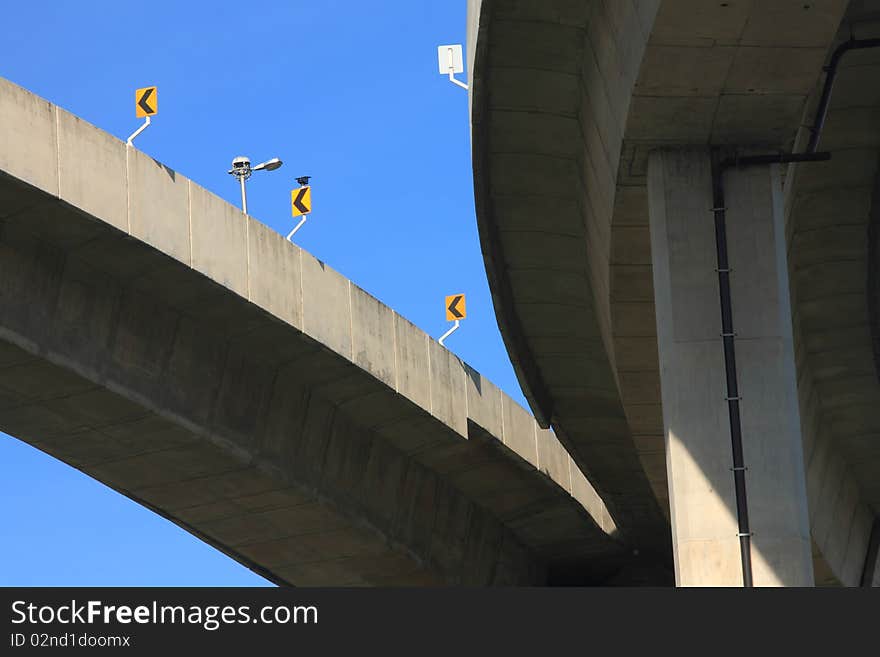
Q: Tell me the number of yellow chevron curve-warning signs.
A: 3